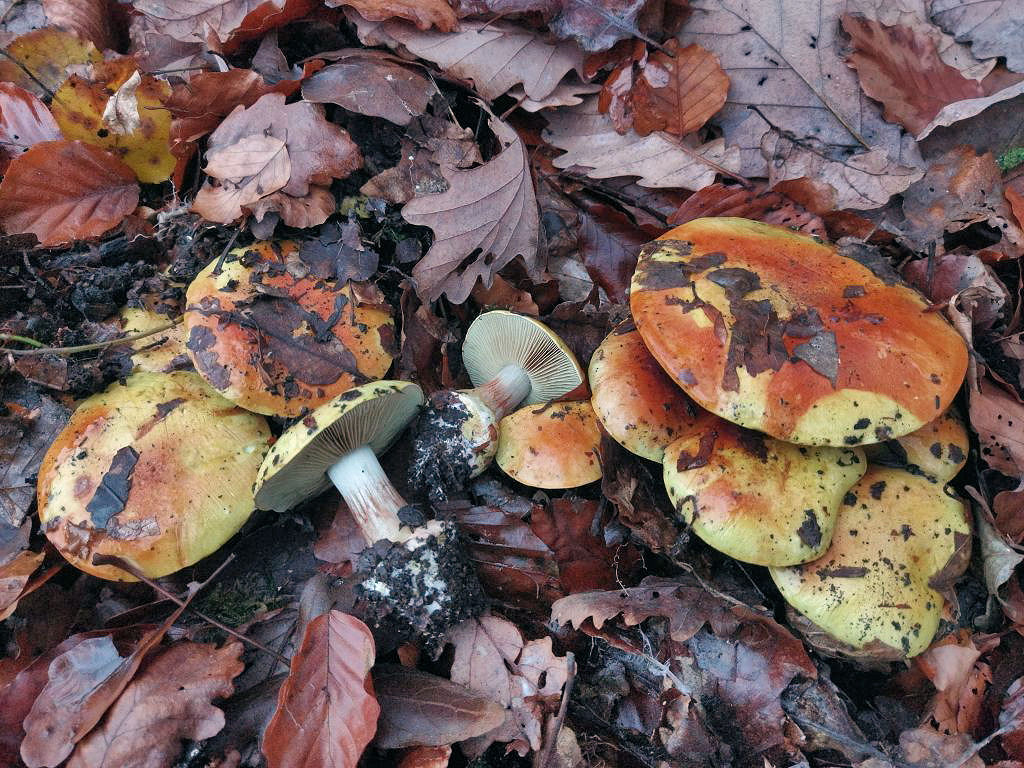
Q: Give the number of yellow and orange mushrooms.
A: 11